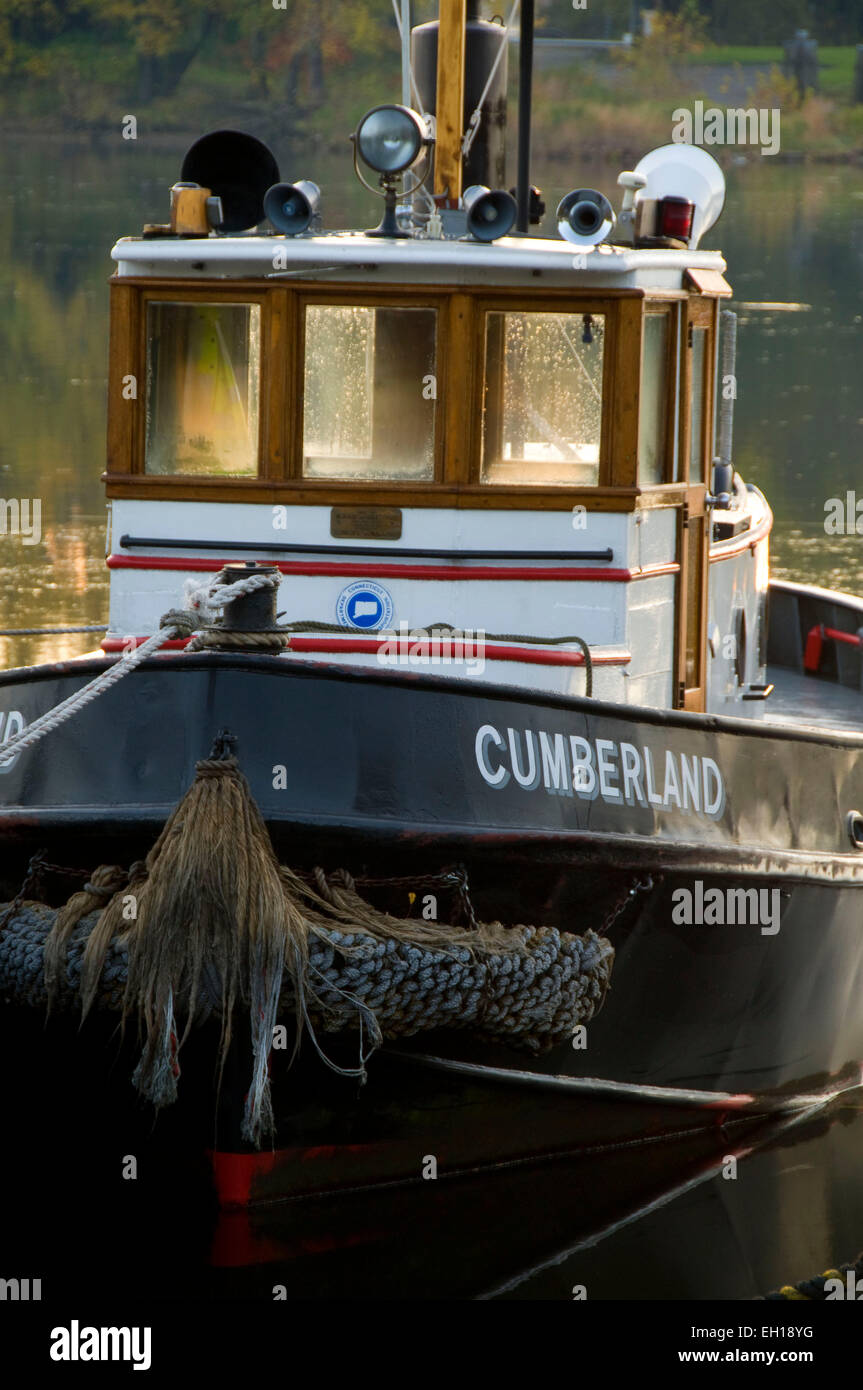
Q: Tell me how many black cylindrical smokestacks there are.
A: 1